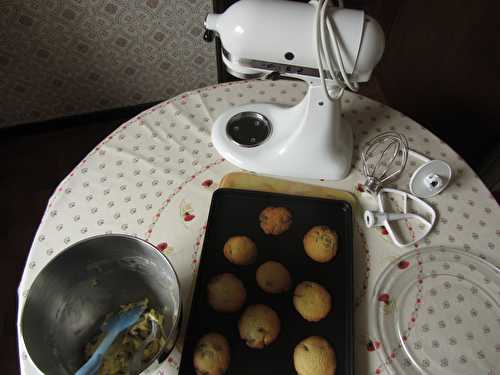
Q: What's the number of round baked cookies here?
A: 9